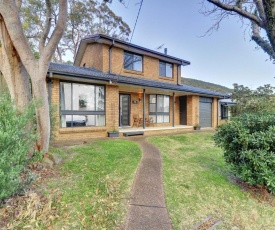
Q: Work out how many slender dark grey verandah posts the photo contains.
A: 2